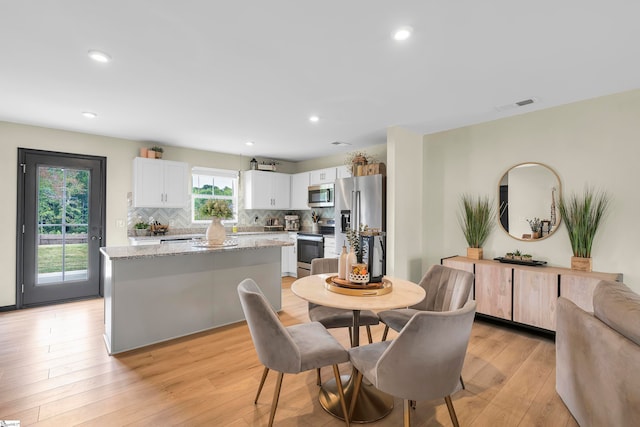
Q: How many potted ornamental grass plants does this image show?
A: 2